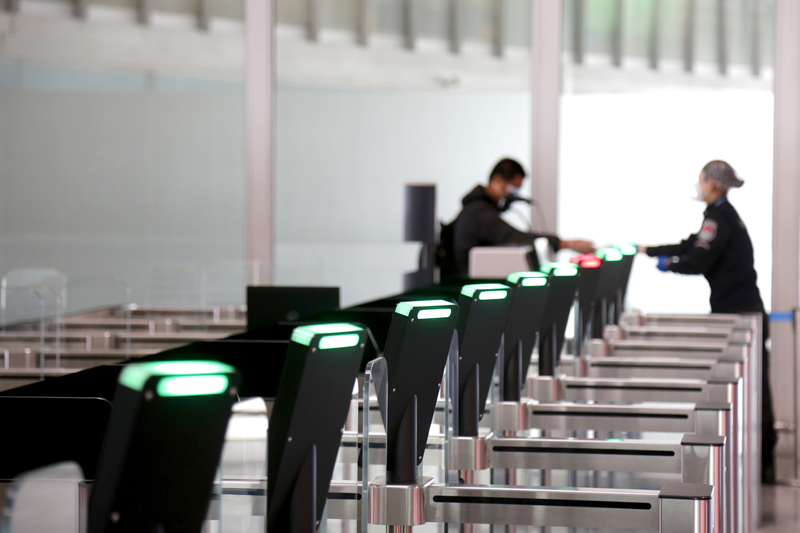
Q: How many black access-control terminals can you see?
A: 9